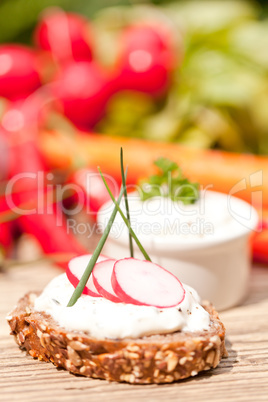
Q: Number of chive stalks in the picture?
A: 3